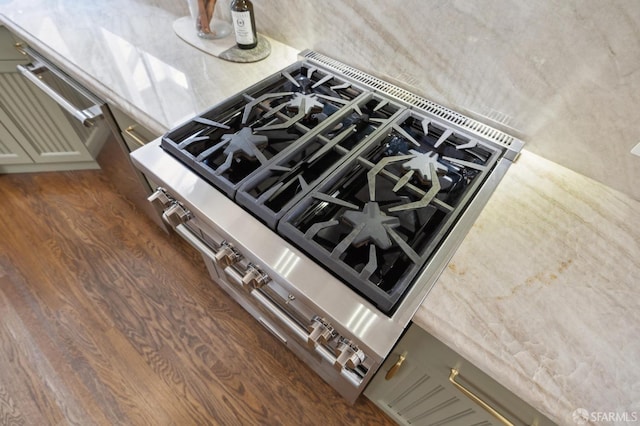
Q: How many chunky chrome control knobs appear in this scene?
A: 6